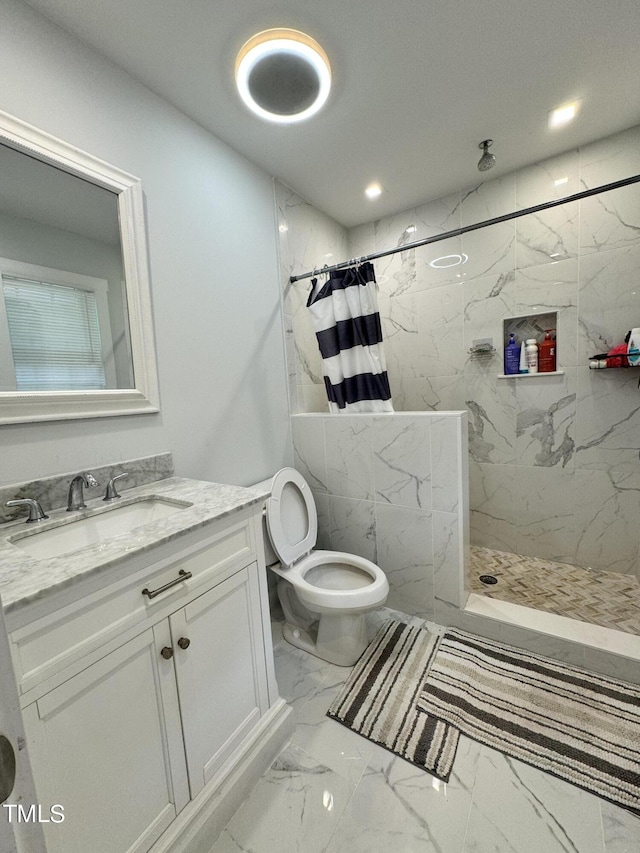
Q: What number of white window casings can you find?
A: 1